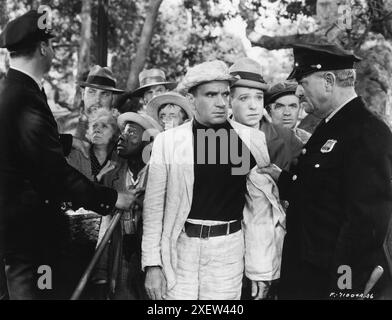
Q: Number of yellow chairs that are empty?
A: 0